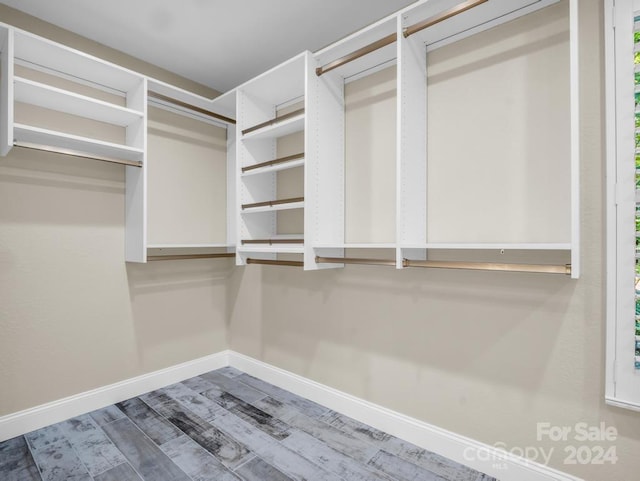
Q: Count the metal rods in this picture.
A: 12